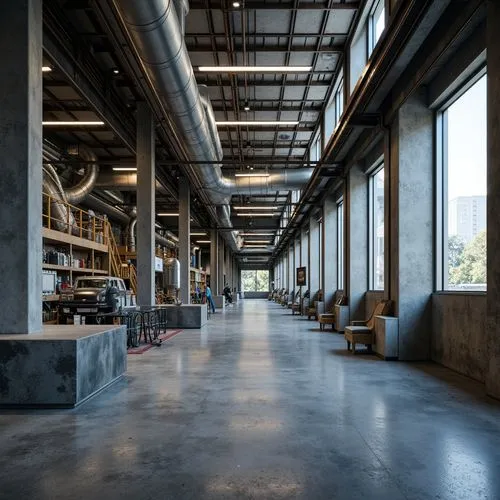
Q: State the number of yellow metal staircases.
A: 1